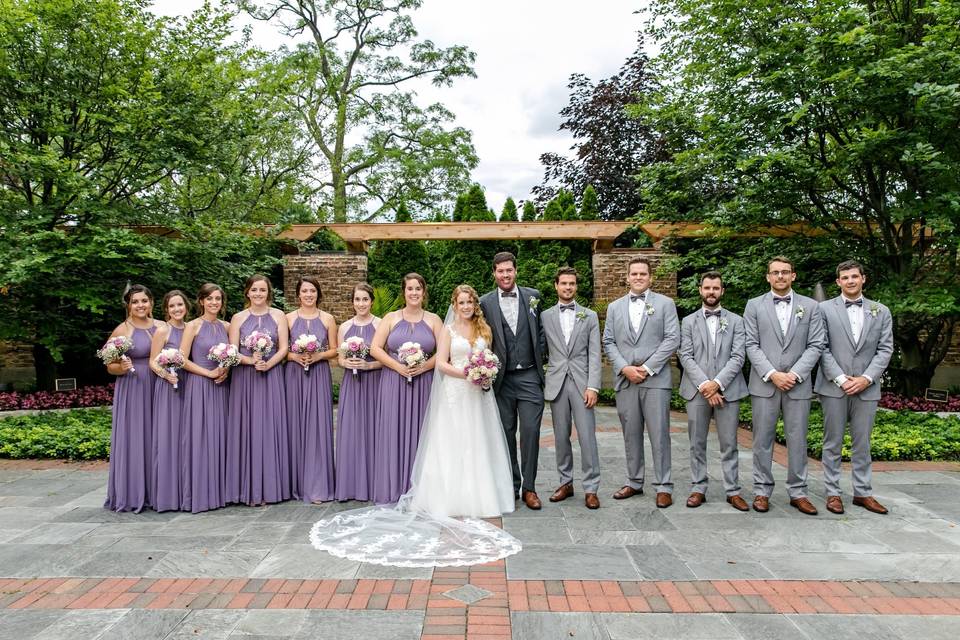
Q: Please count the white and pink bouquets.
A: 8